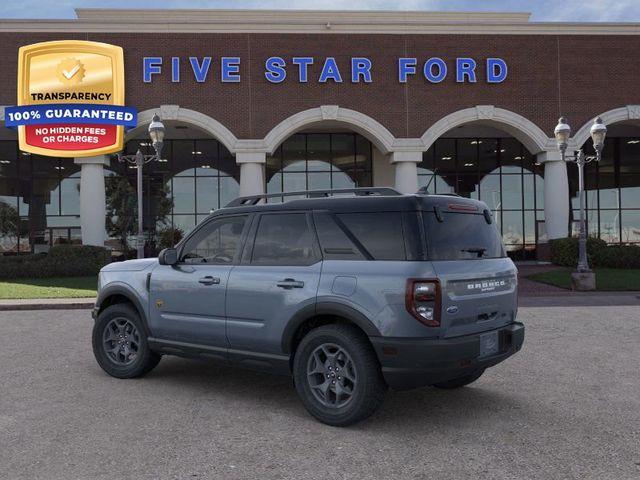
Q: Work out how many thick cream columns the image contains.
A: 4